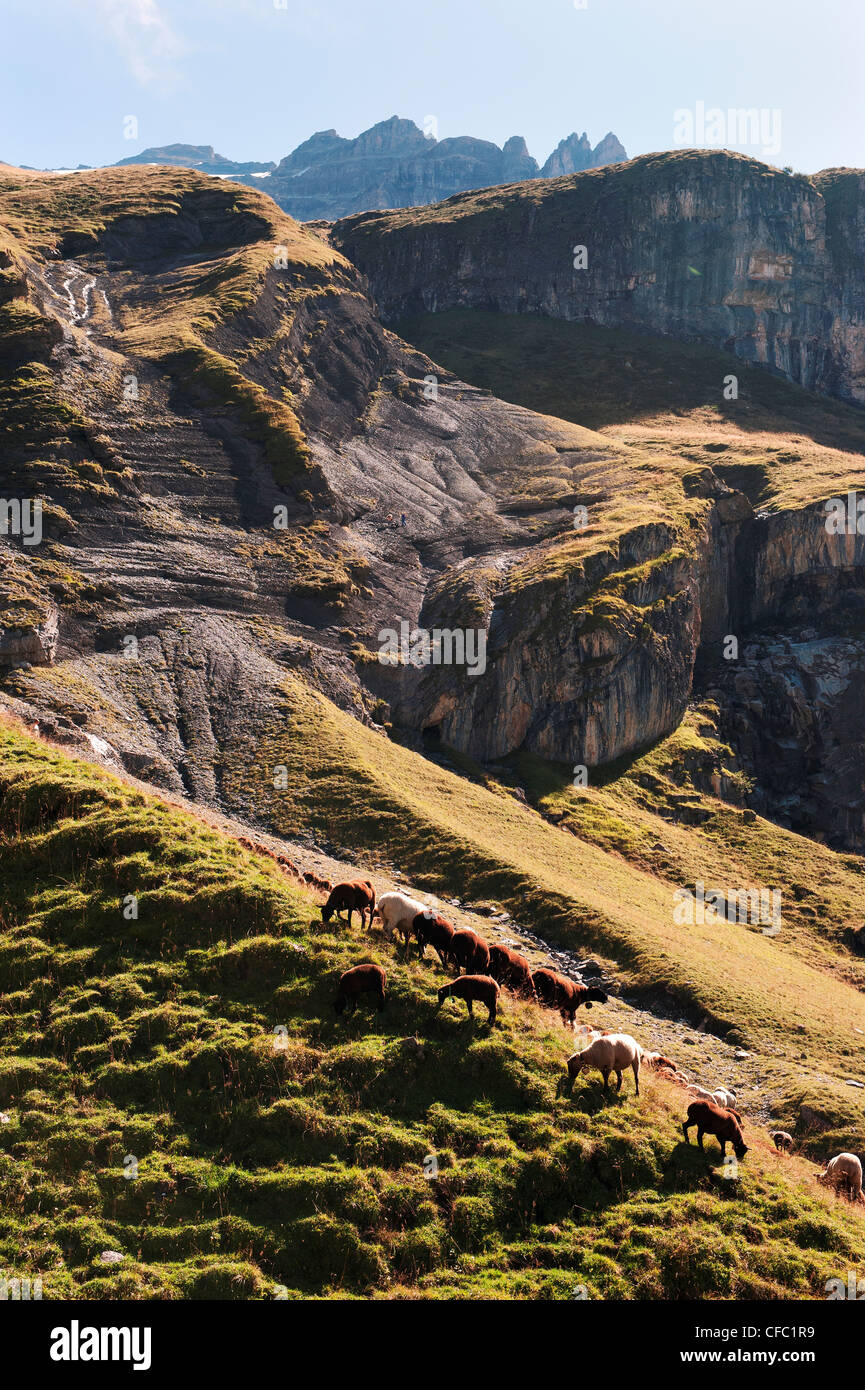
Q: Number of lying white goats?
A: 0